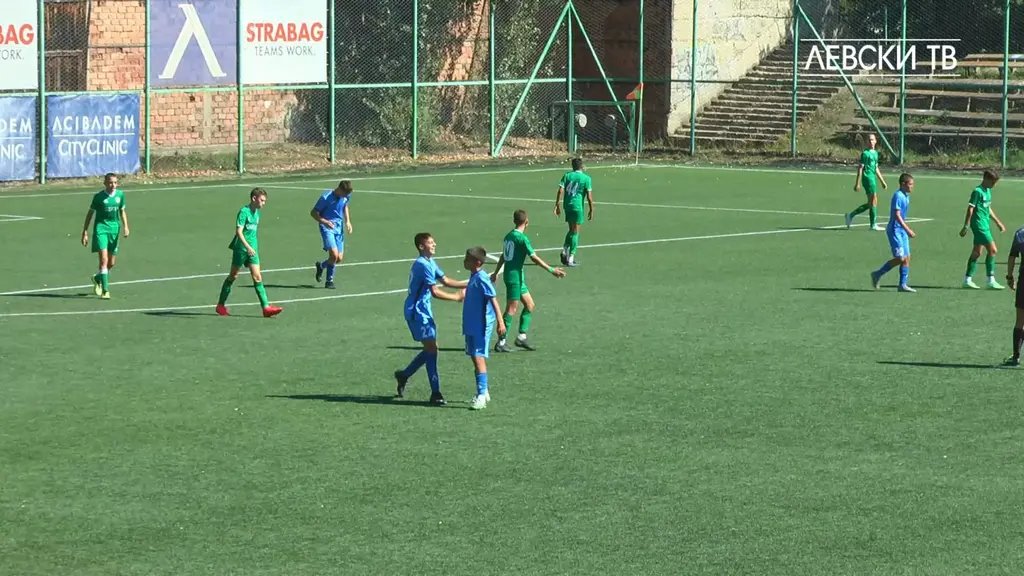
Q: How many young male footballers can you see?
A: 10